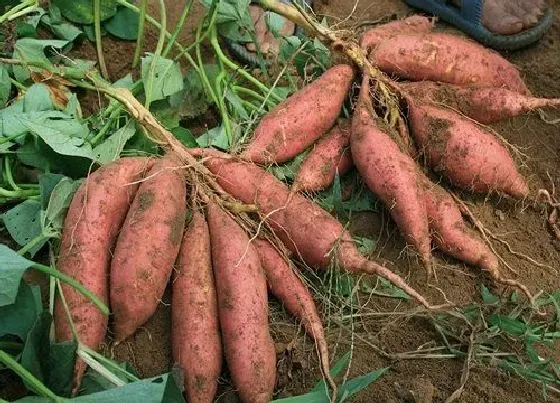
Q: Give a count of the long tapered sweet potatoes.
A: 14